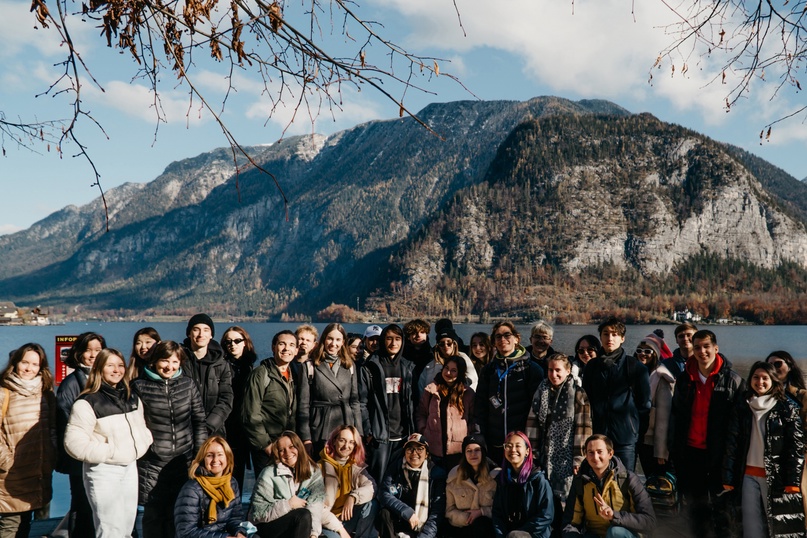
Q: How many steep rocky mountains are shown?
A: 2